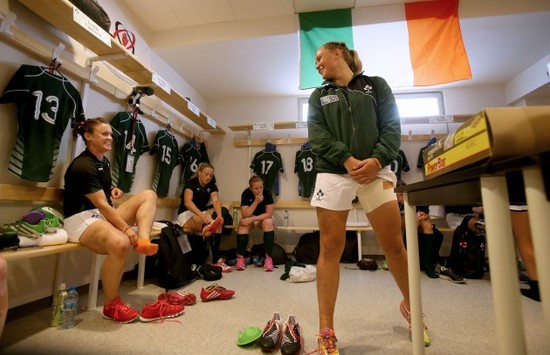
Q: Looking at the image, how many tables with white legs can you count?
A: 1